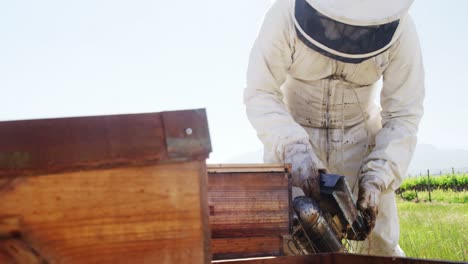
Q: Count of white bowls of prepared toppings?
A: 0